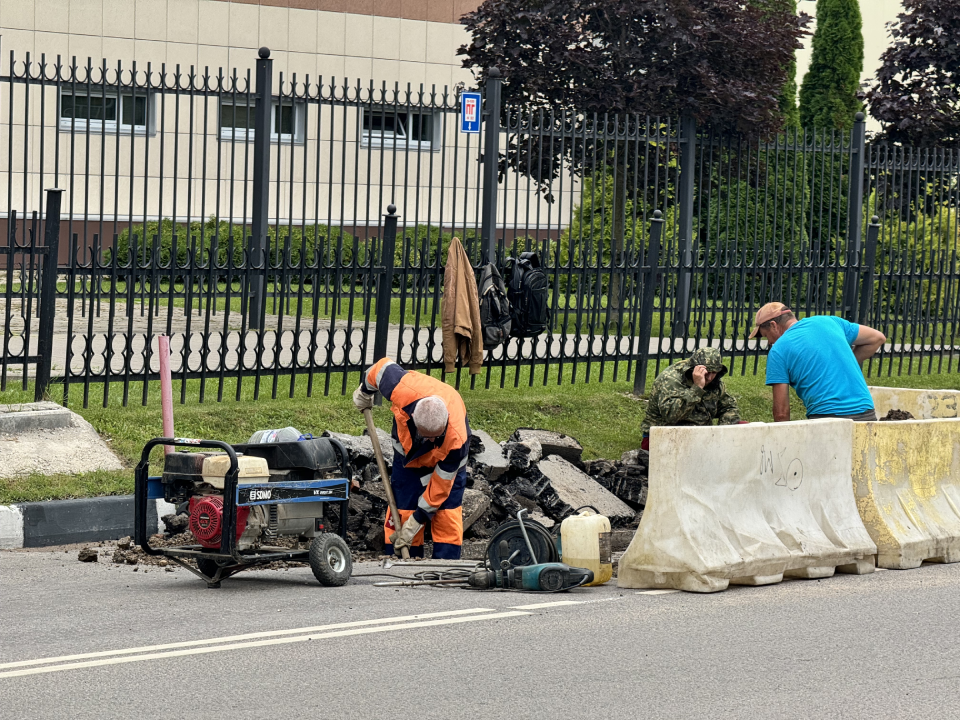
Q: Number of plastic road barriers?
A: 3